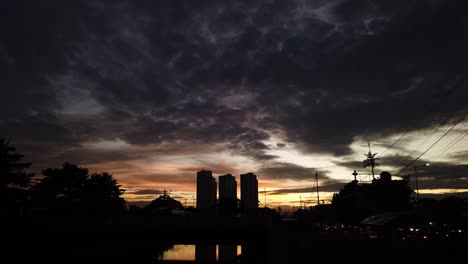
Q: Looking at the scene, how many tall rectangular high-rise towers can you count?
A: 3